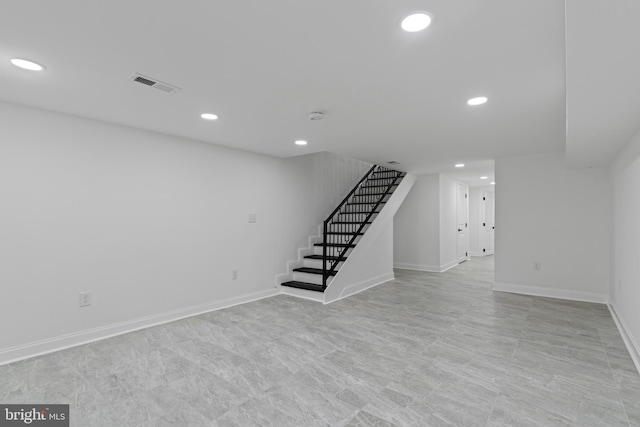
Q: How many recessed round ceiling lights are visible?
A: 8